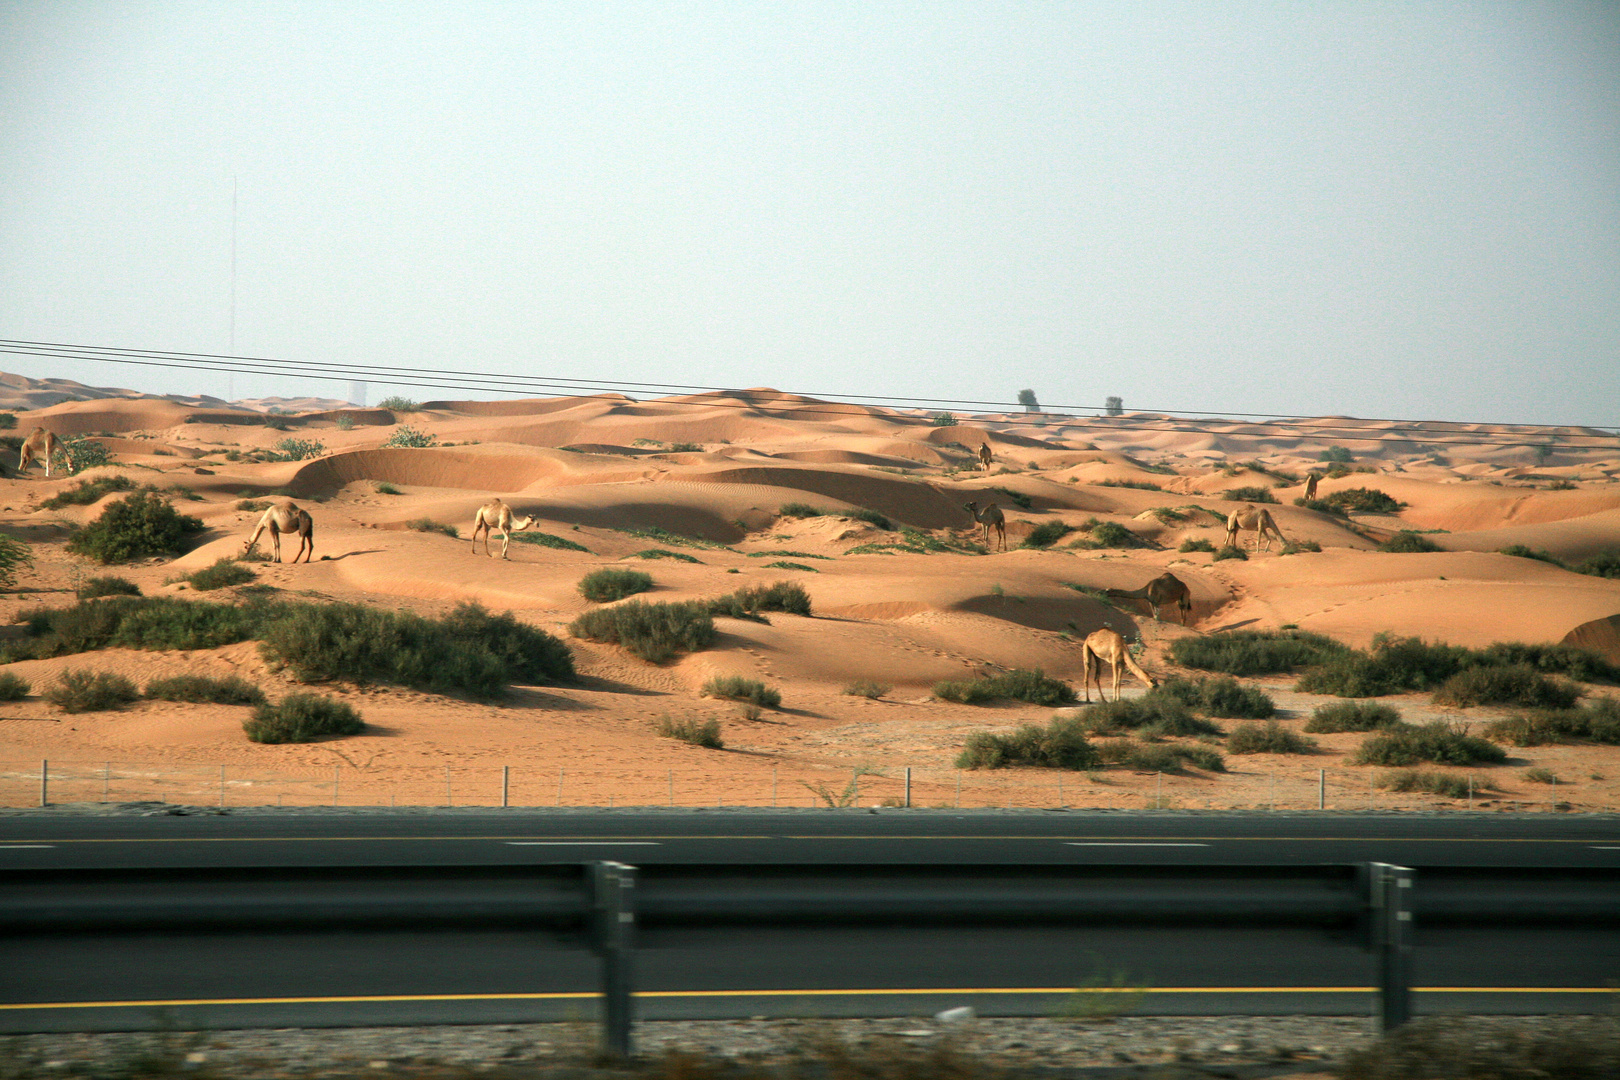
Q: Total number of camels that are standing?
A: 9